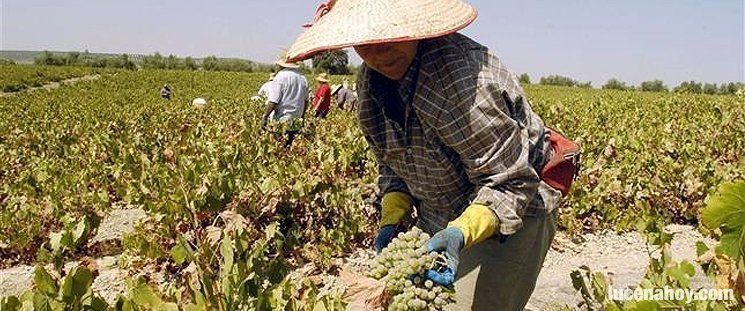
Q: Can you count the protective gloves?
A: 2